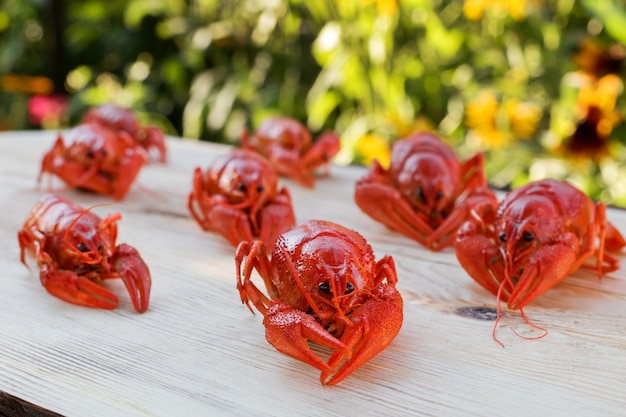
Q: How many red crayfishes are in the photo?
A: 8